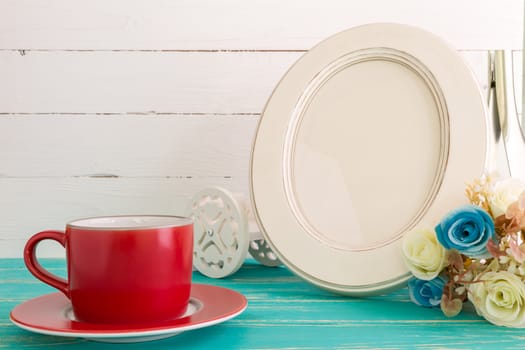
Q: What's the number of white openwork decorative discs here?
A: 2